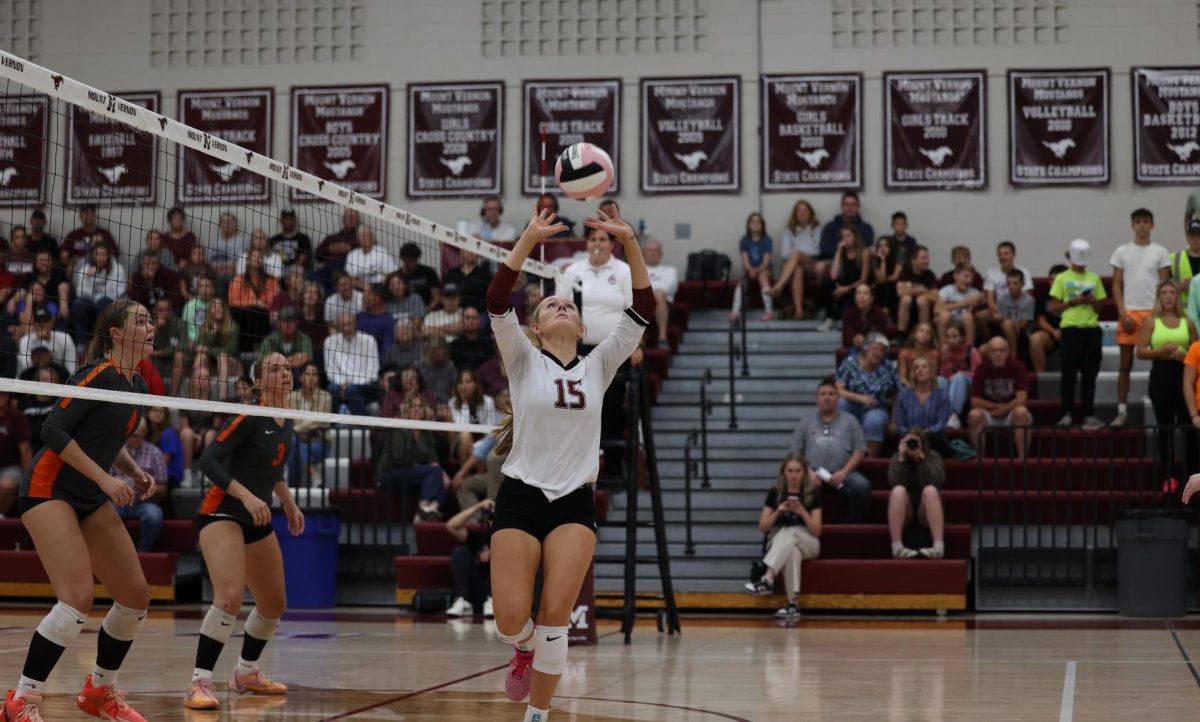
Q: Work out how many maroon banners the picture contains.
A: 11